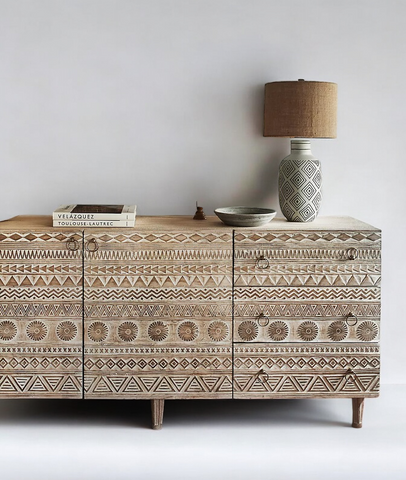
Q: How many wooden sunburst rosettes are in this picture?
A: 13